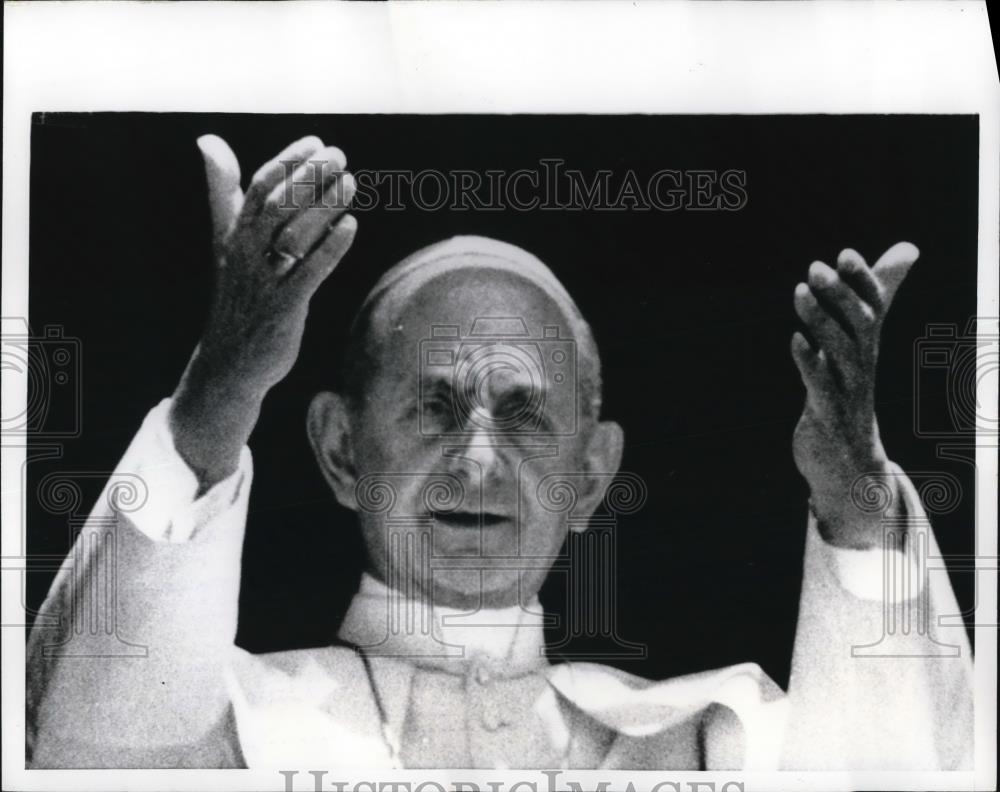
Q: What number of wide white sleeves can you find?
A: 2